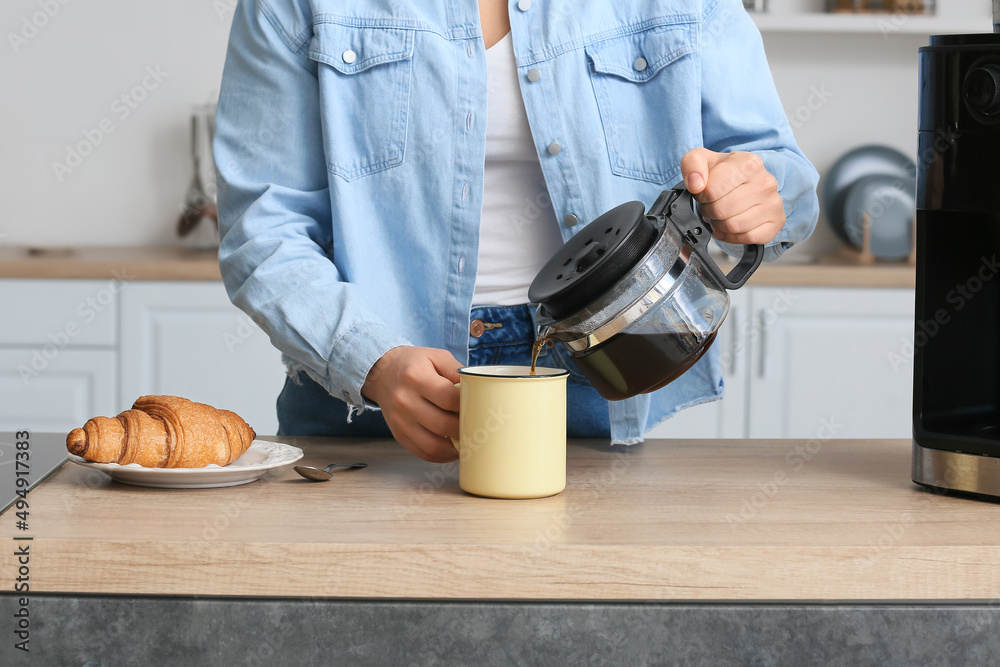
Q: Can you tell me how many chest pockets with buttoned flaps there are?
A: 2